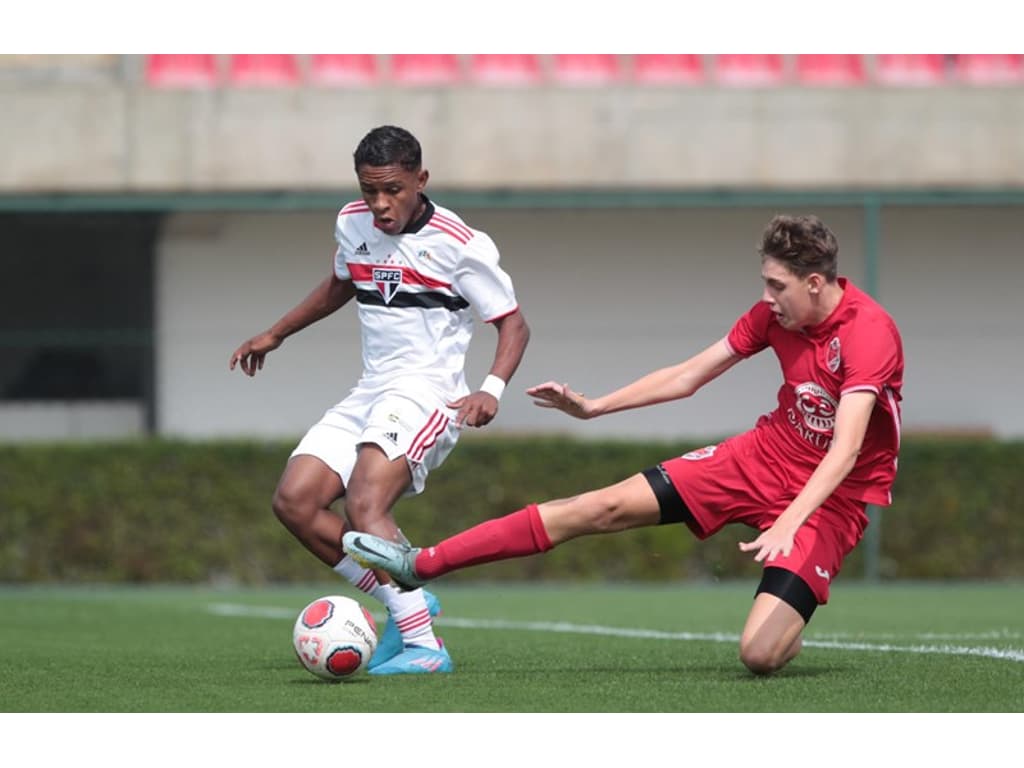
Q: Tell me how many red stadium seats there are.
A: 11